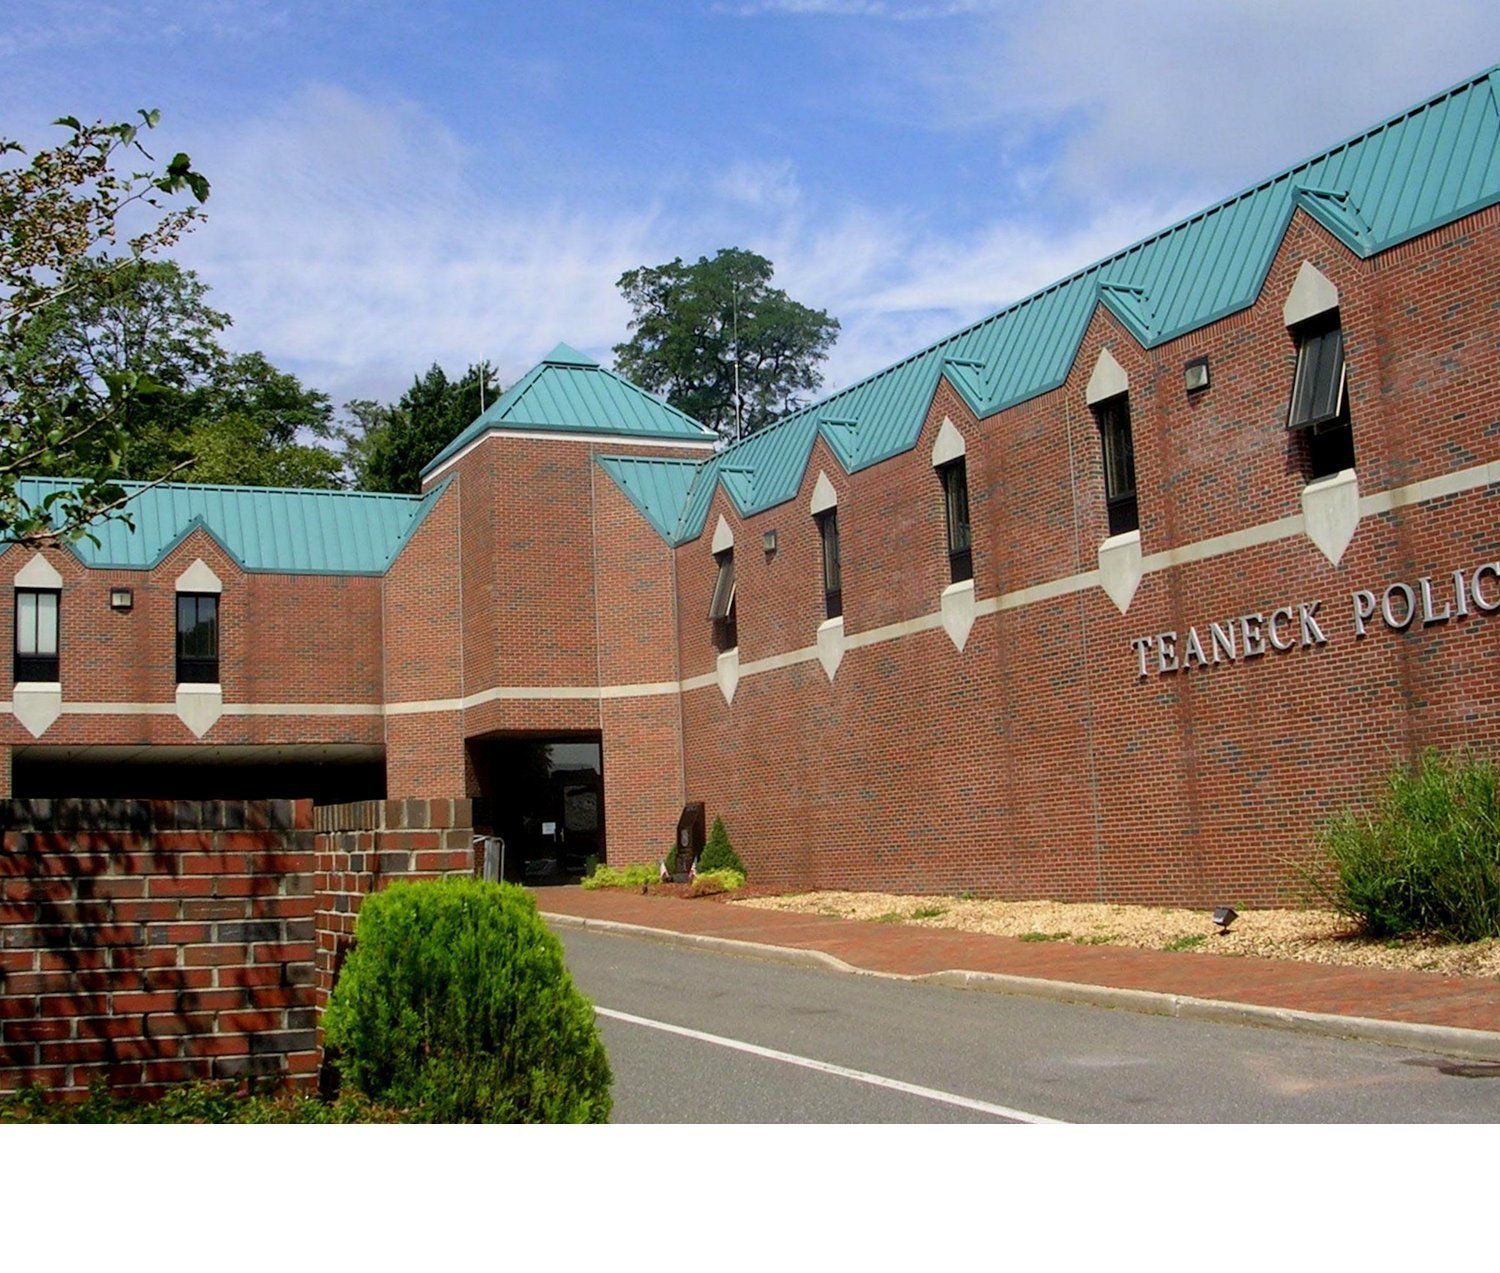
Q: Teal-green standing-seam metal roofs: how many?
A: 3